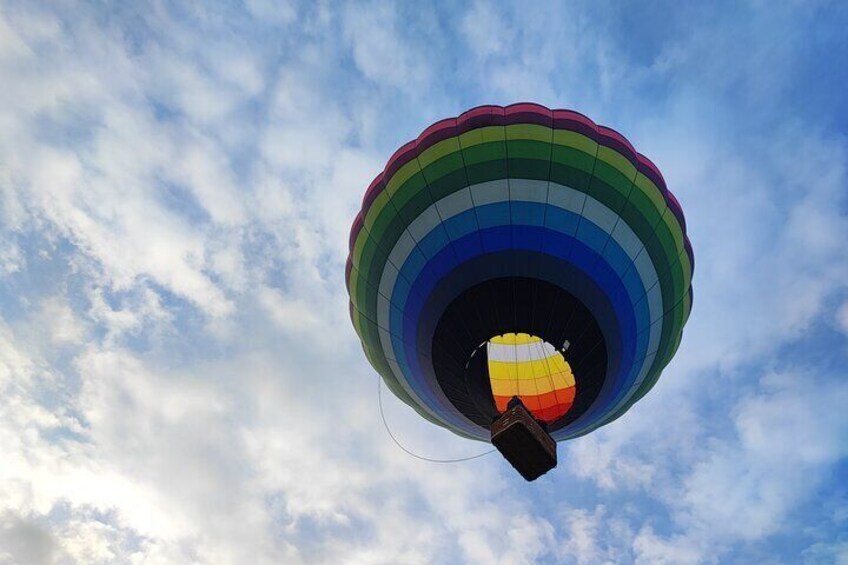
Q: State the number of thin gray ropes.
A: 1